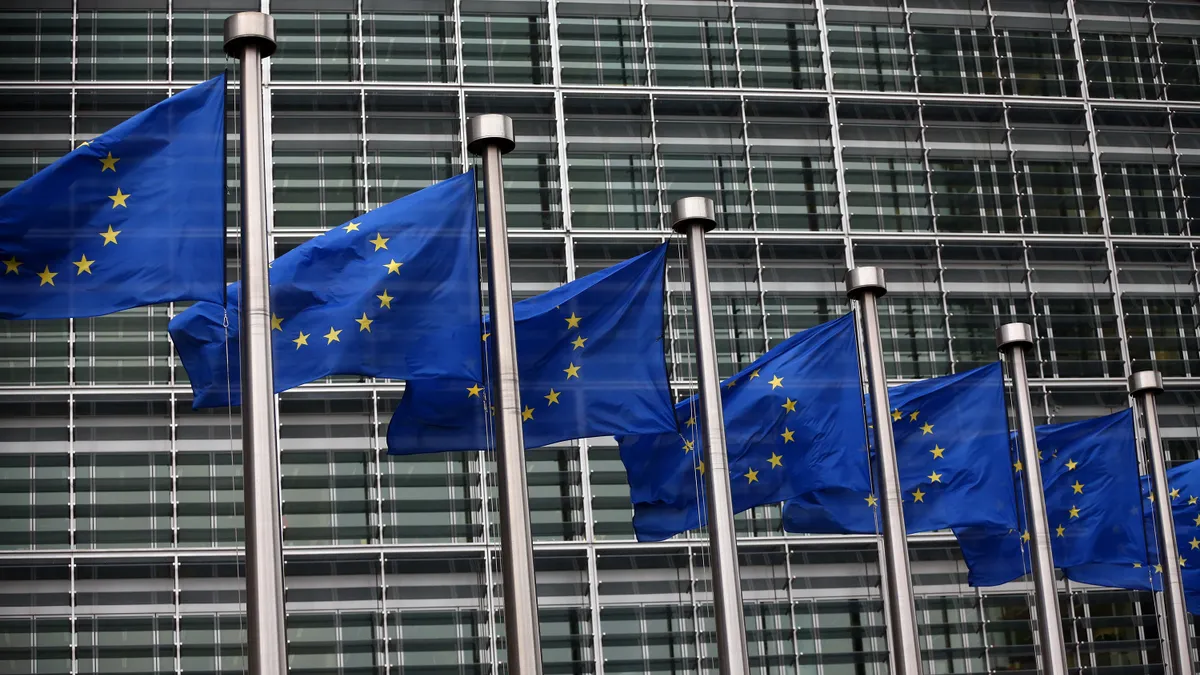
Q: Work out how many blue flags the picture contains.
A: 7